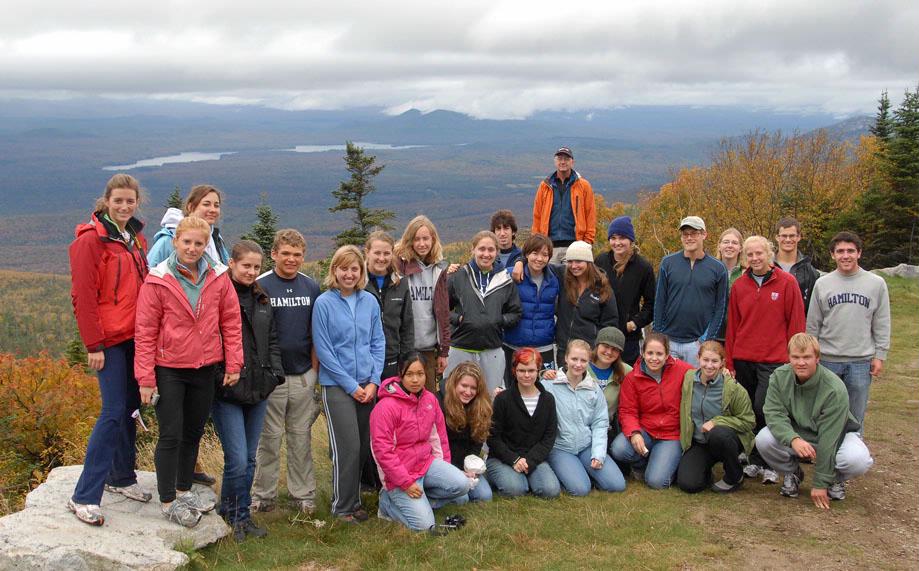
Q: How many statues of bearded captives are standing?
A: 0